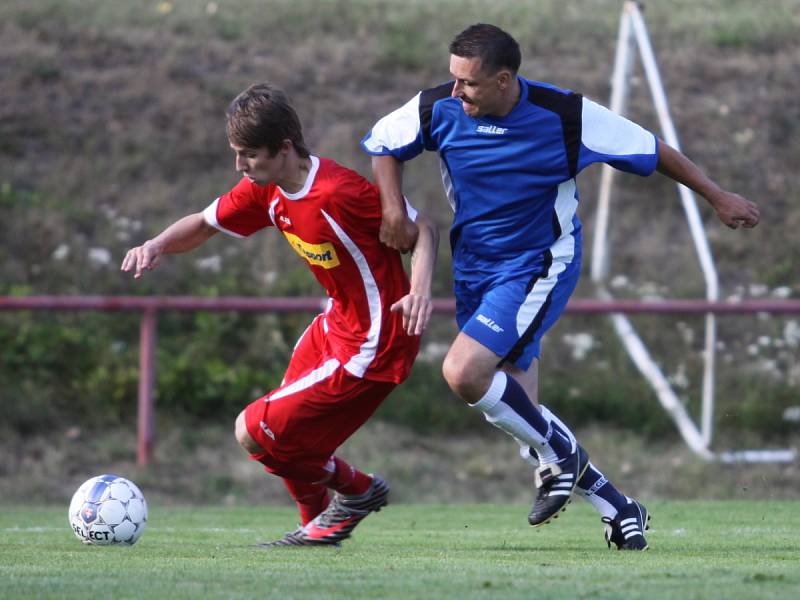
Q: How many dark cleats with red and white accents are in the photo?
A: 2